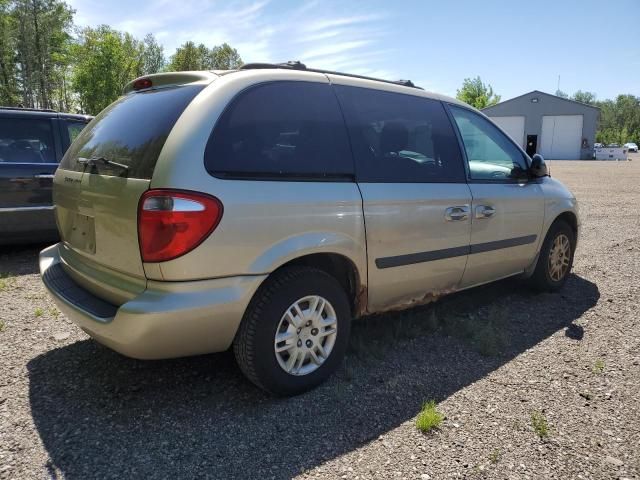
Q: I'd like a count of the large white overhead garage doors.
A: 2